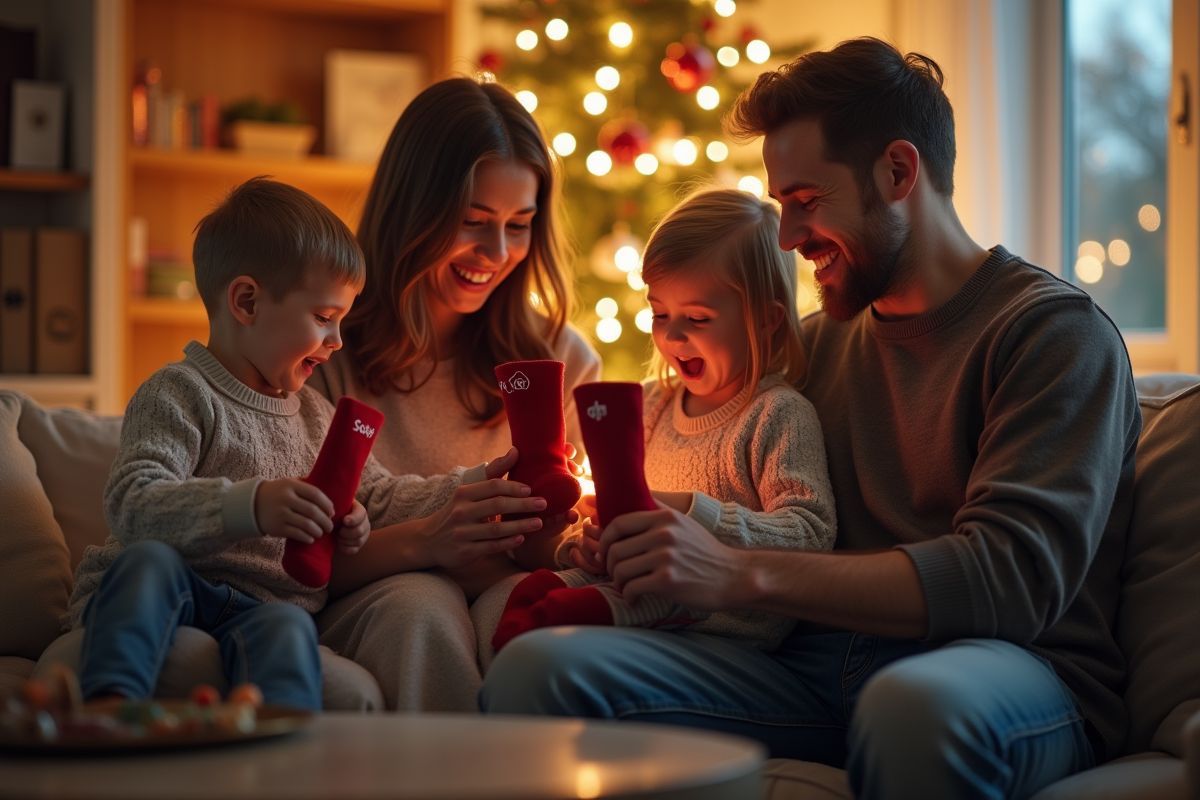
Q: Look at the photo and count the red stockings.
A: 3